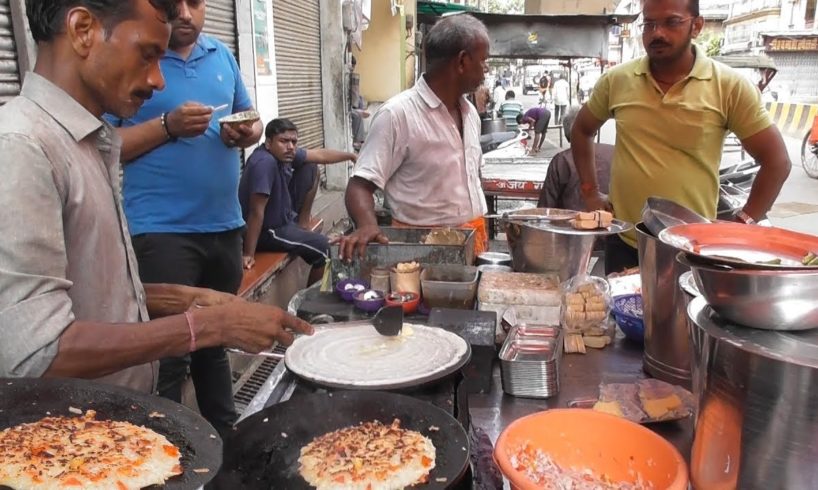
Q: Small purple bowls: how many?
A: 2